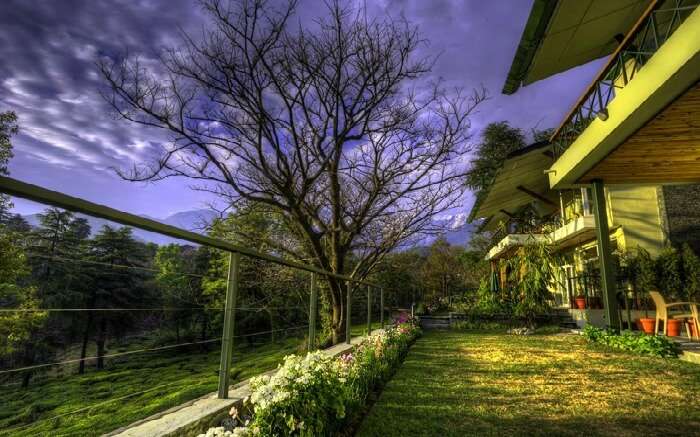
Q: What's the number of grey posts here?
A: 5